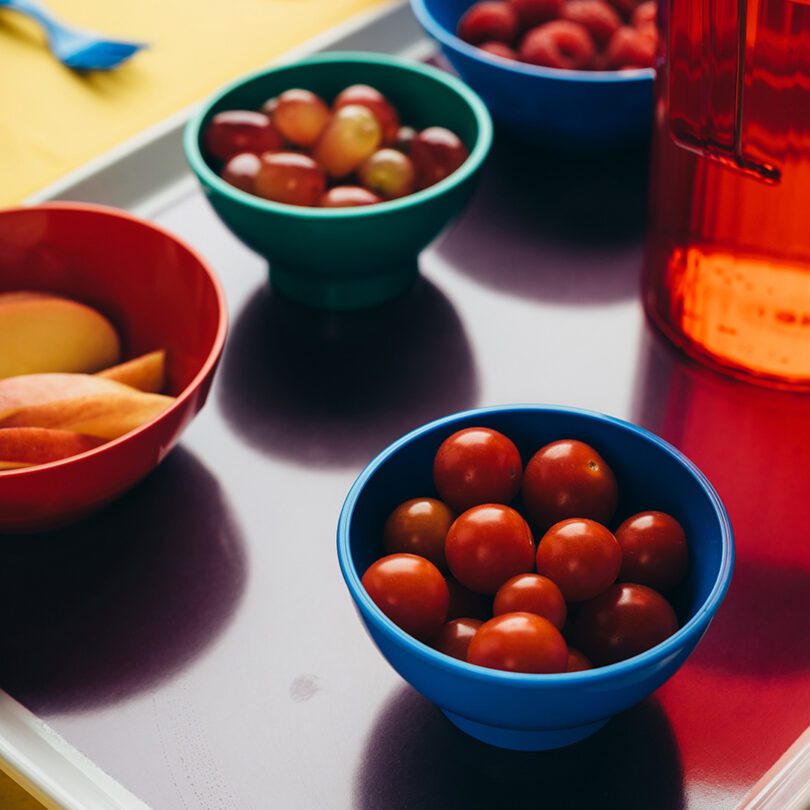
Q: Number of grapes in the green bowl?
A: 11